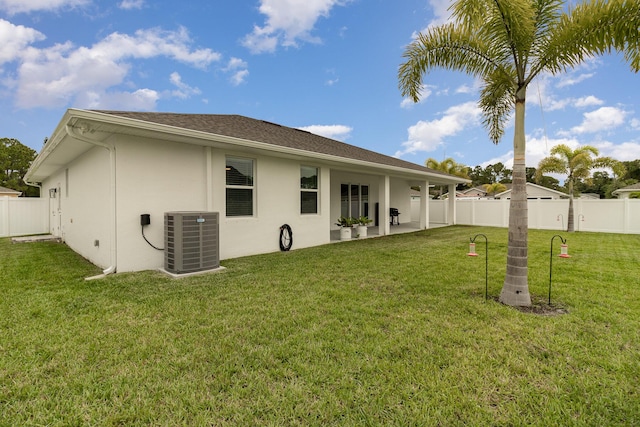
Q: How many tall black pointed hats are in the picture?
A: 0